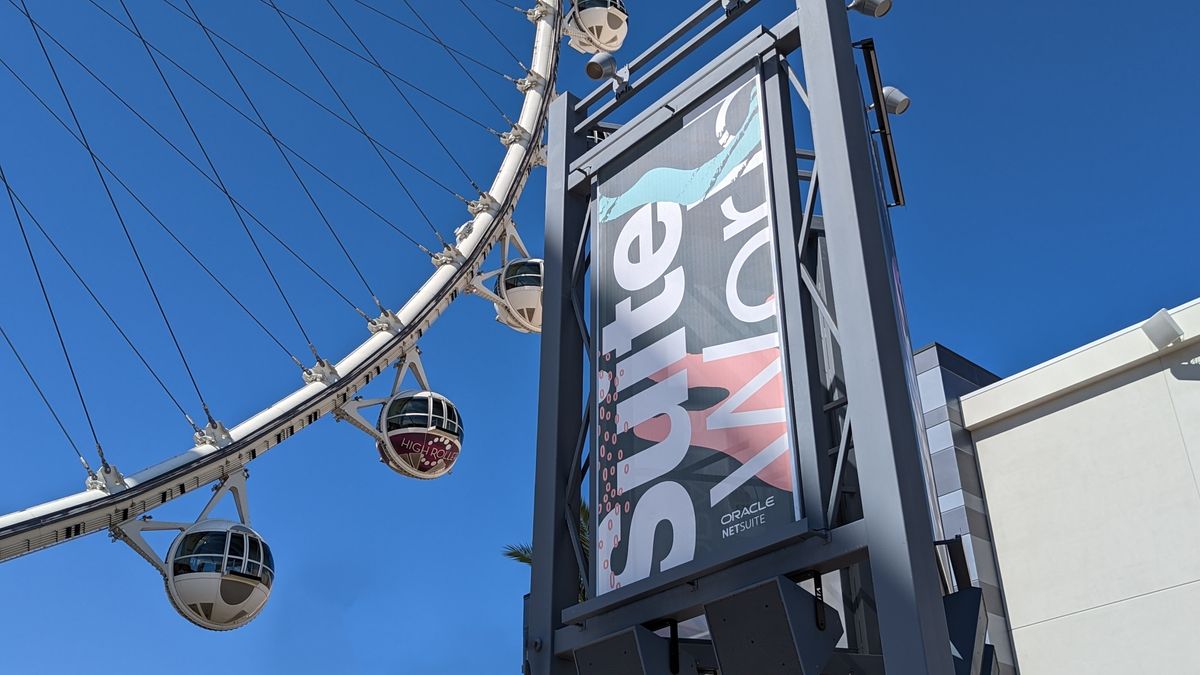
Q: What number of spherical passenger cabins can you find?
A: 4